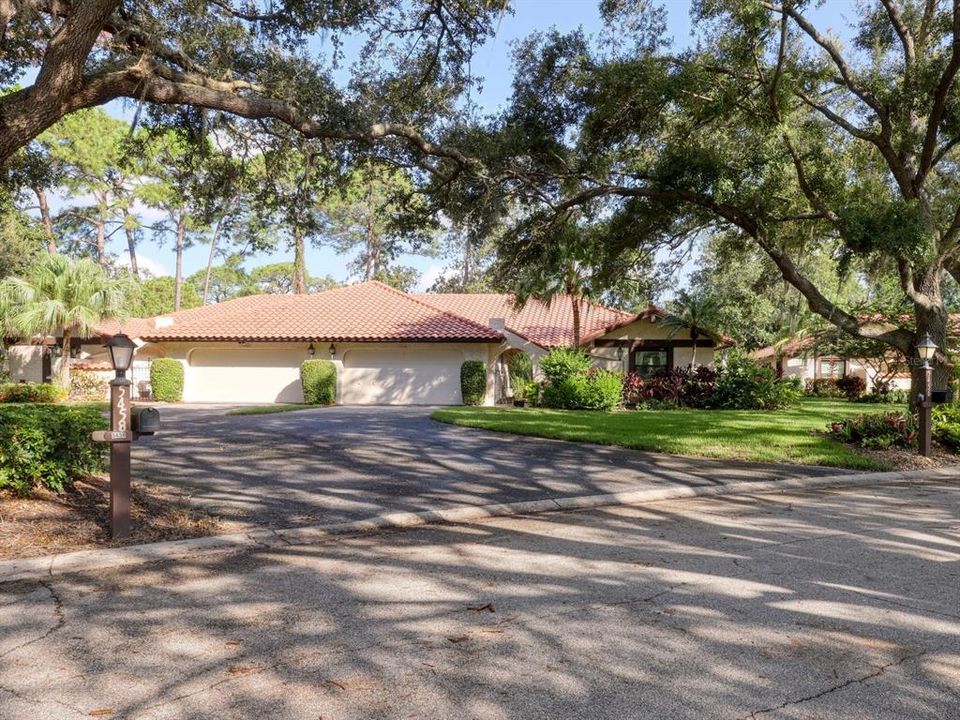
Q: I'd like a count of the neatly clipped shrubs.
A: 3